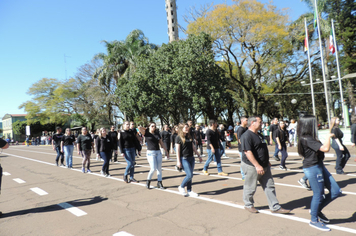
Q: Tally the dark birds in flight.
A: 0